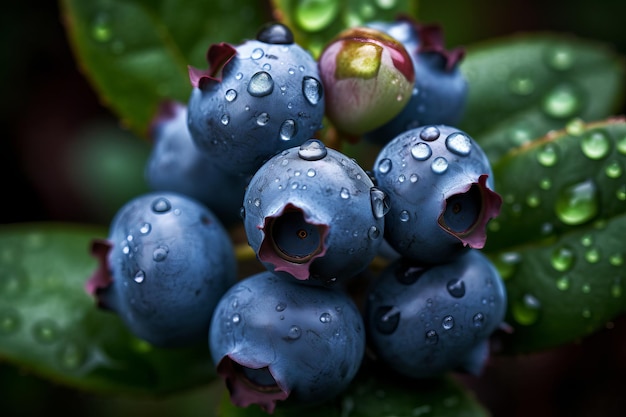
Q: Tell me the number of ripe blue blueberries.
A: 8